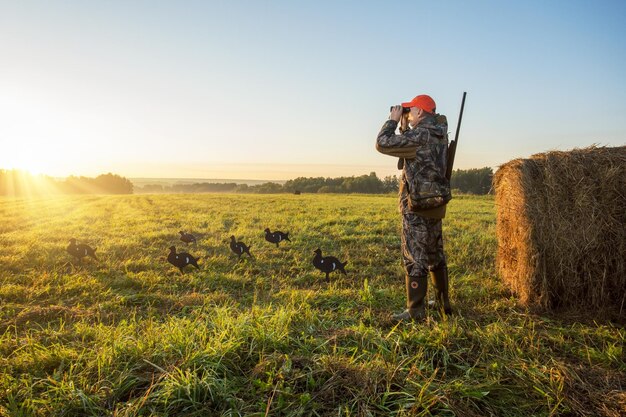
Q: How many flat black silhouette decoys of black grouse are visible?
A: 6